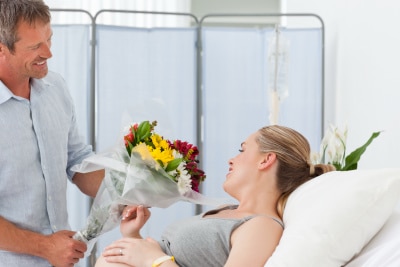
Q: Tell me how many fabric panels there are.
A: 3